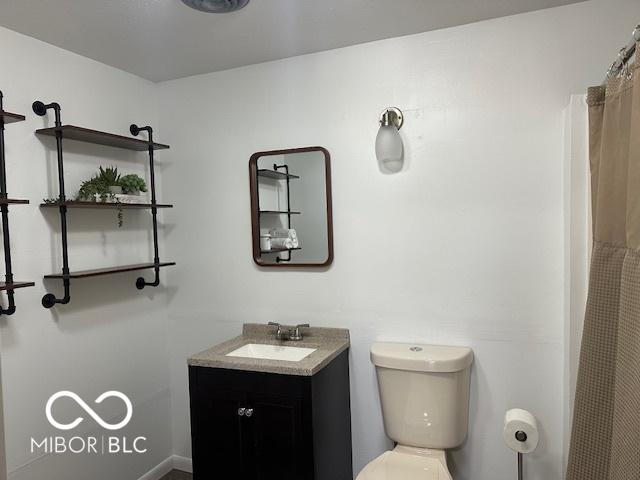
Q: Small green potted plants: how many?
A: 3